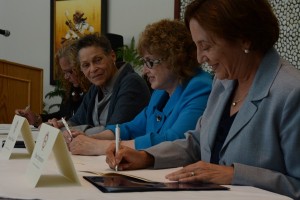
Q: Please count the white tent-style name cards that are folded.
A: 2